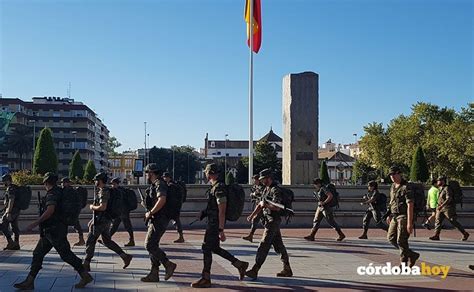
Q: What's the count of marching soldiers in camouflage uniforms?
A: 14